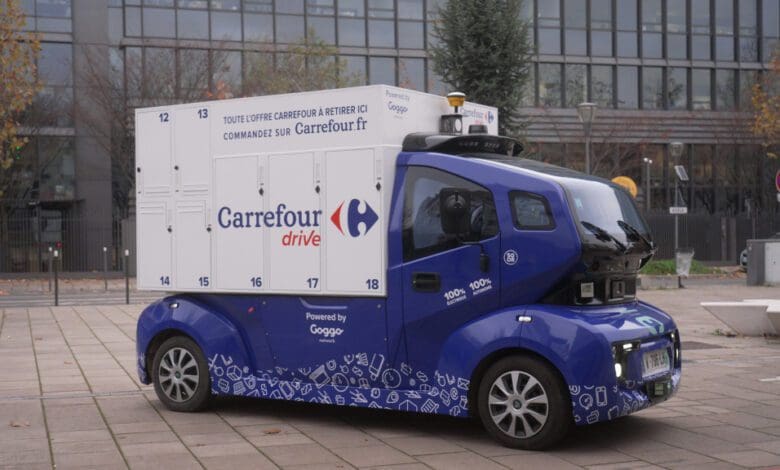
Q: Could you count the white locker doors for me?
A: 7